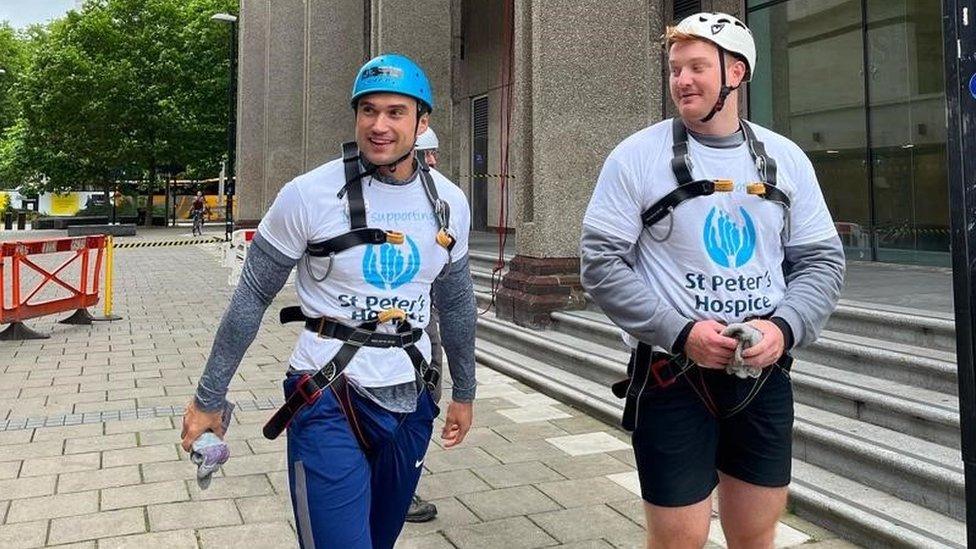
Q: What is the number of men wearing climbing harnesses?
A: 2